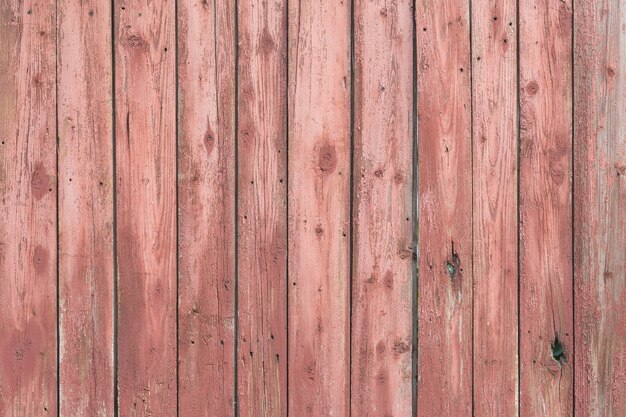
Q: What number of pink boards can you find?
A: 11